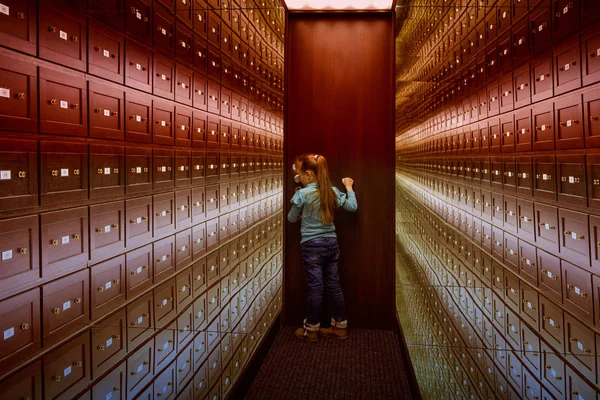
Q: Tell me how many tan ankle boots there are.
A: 2